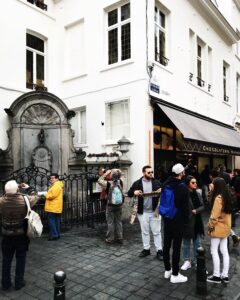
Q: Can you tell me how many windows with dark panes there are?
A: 6